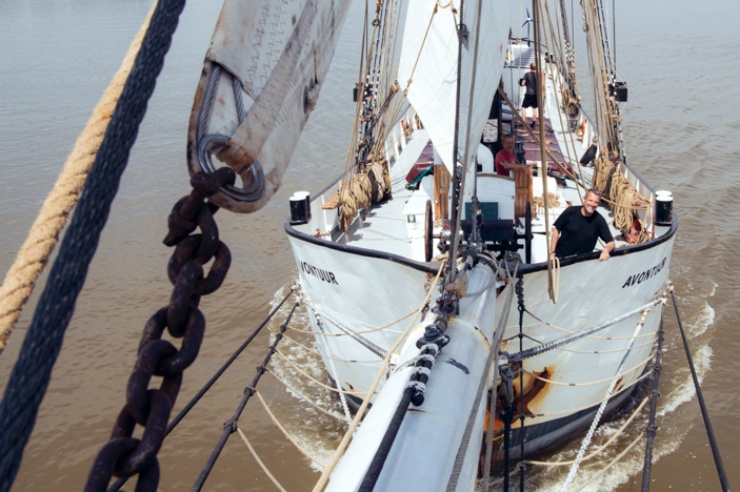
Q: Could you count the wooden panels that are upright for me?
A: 2